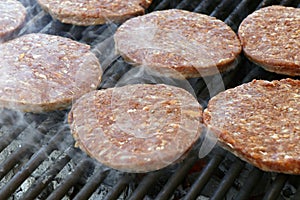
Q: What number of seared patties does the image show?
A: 7